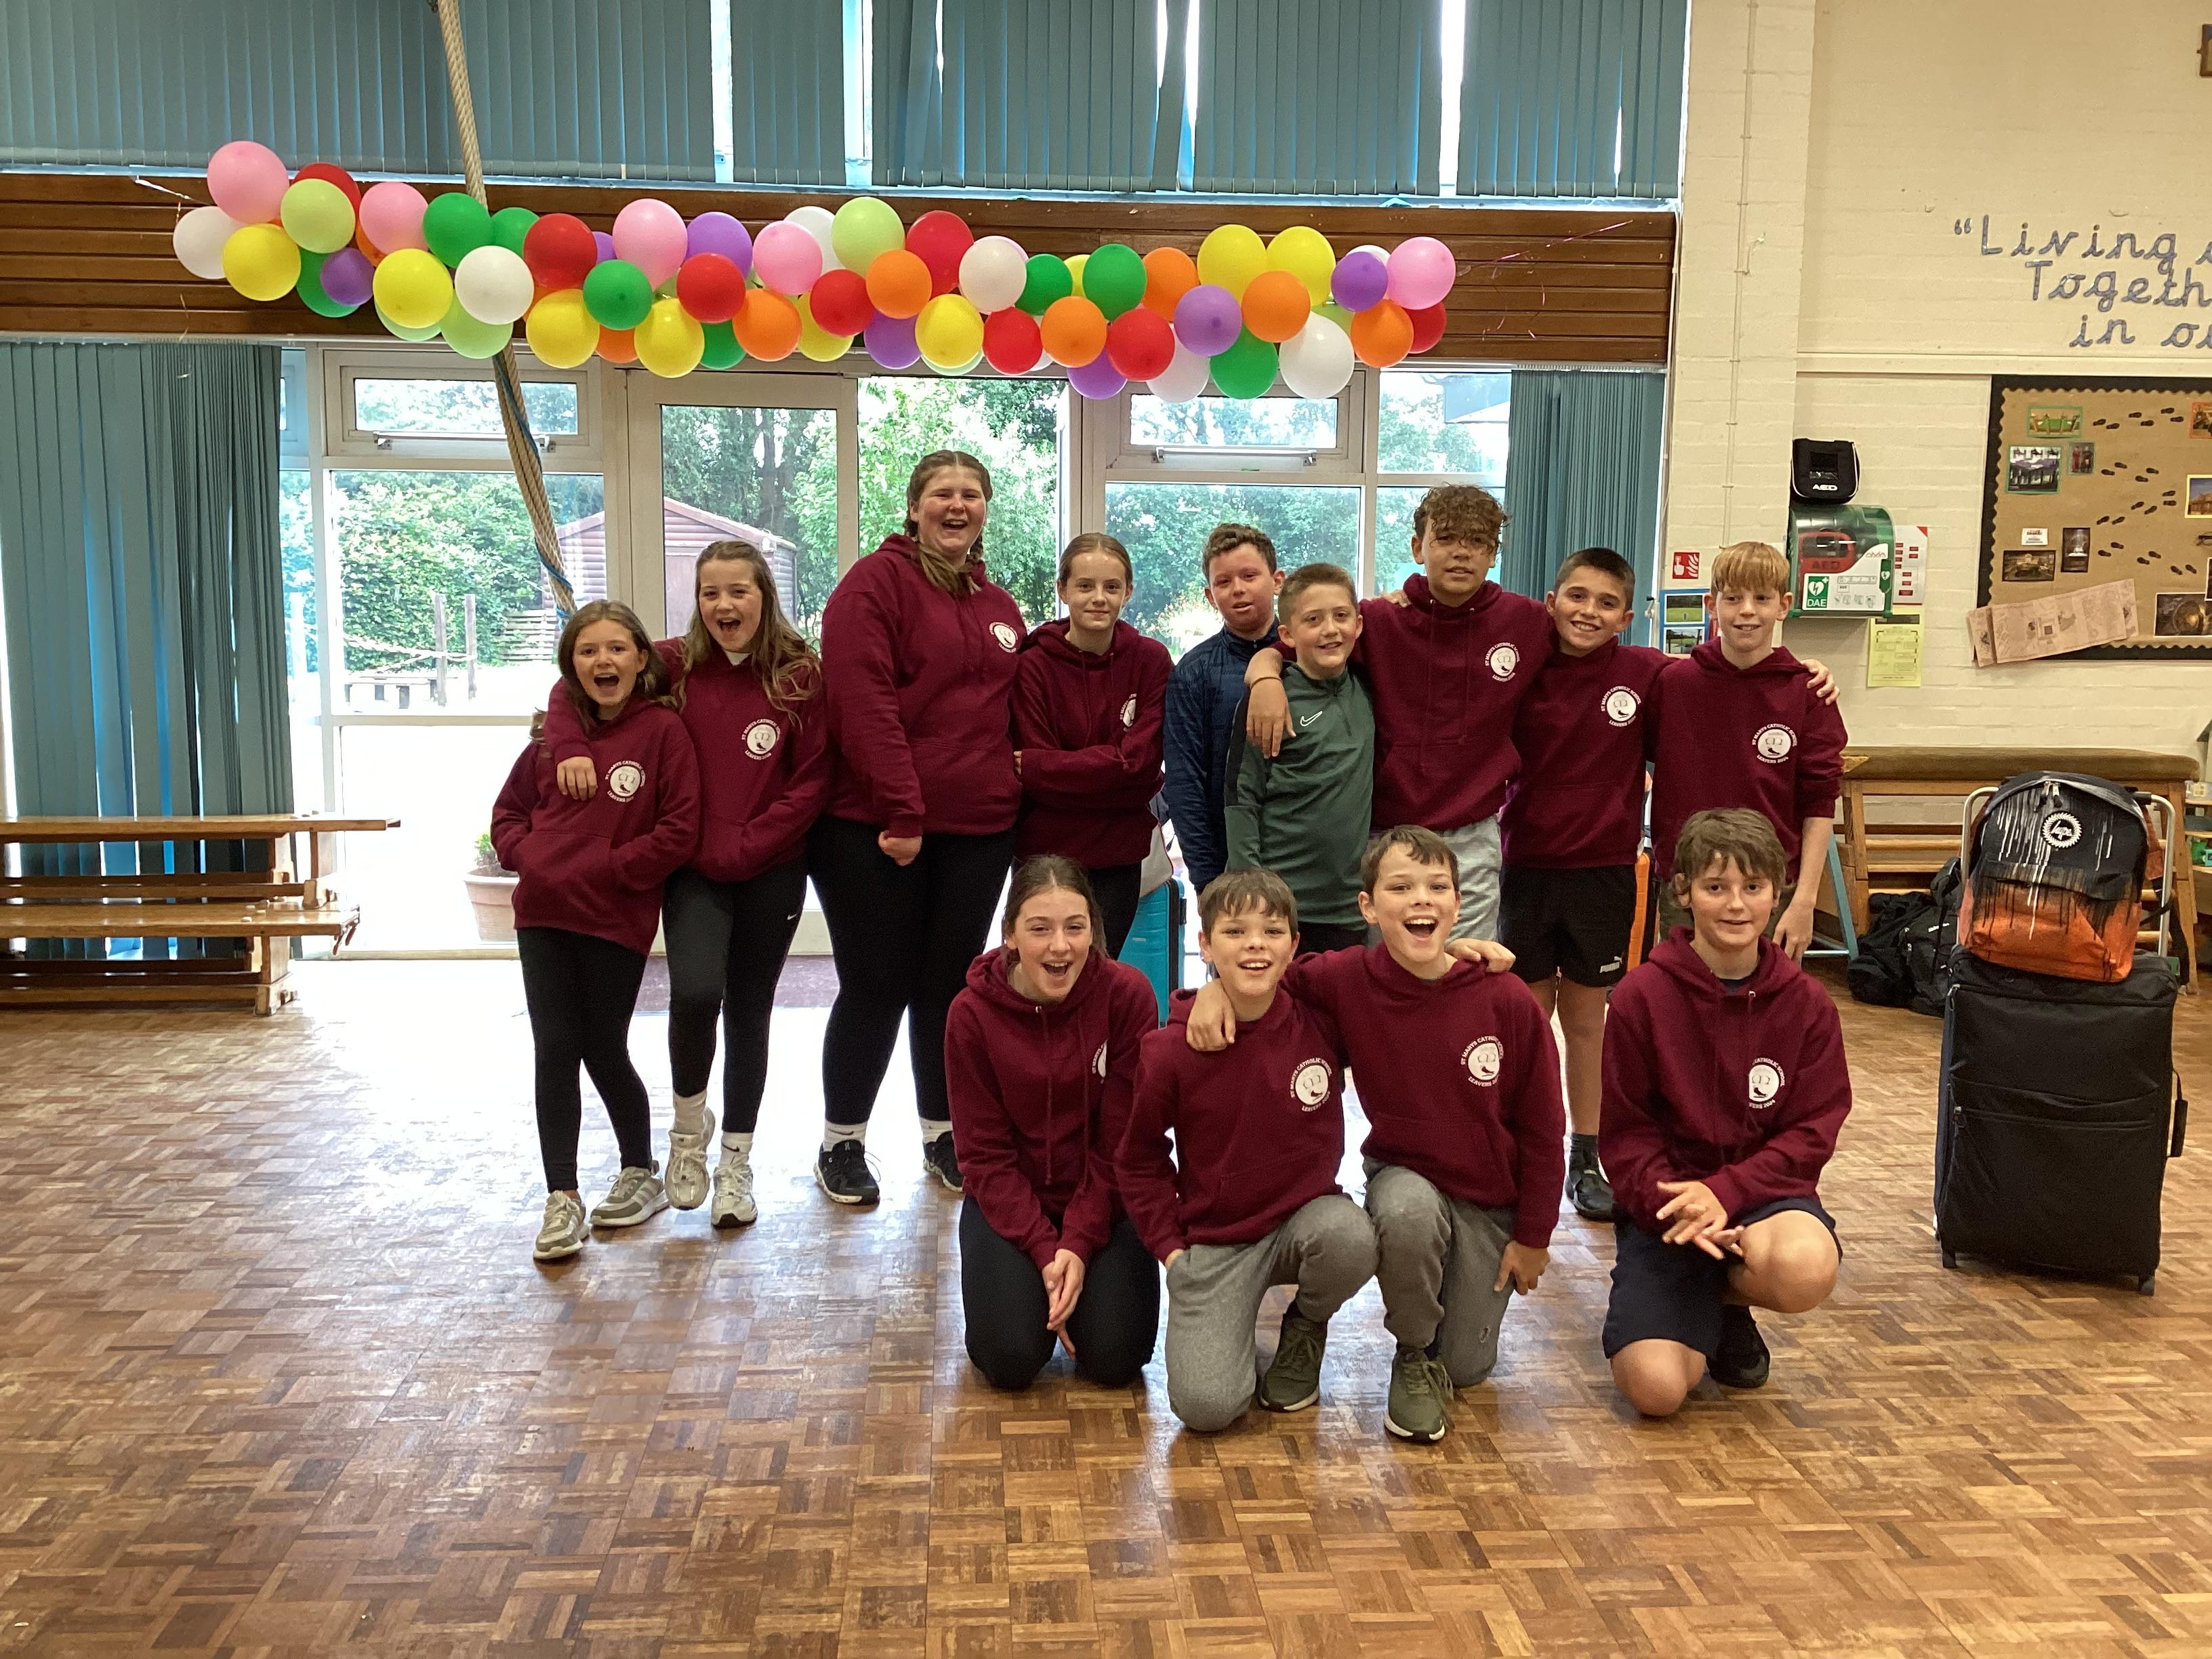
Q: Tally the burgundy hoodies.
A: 11